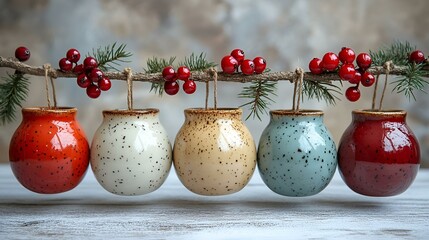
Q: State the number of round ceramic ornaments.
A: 5